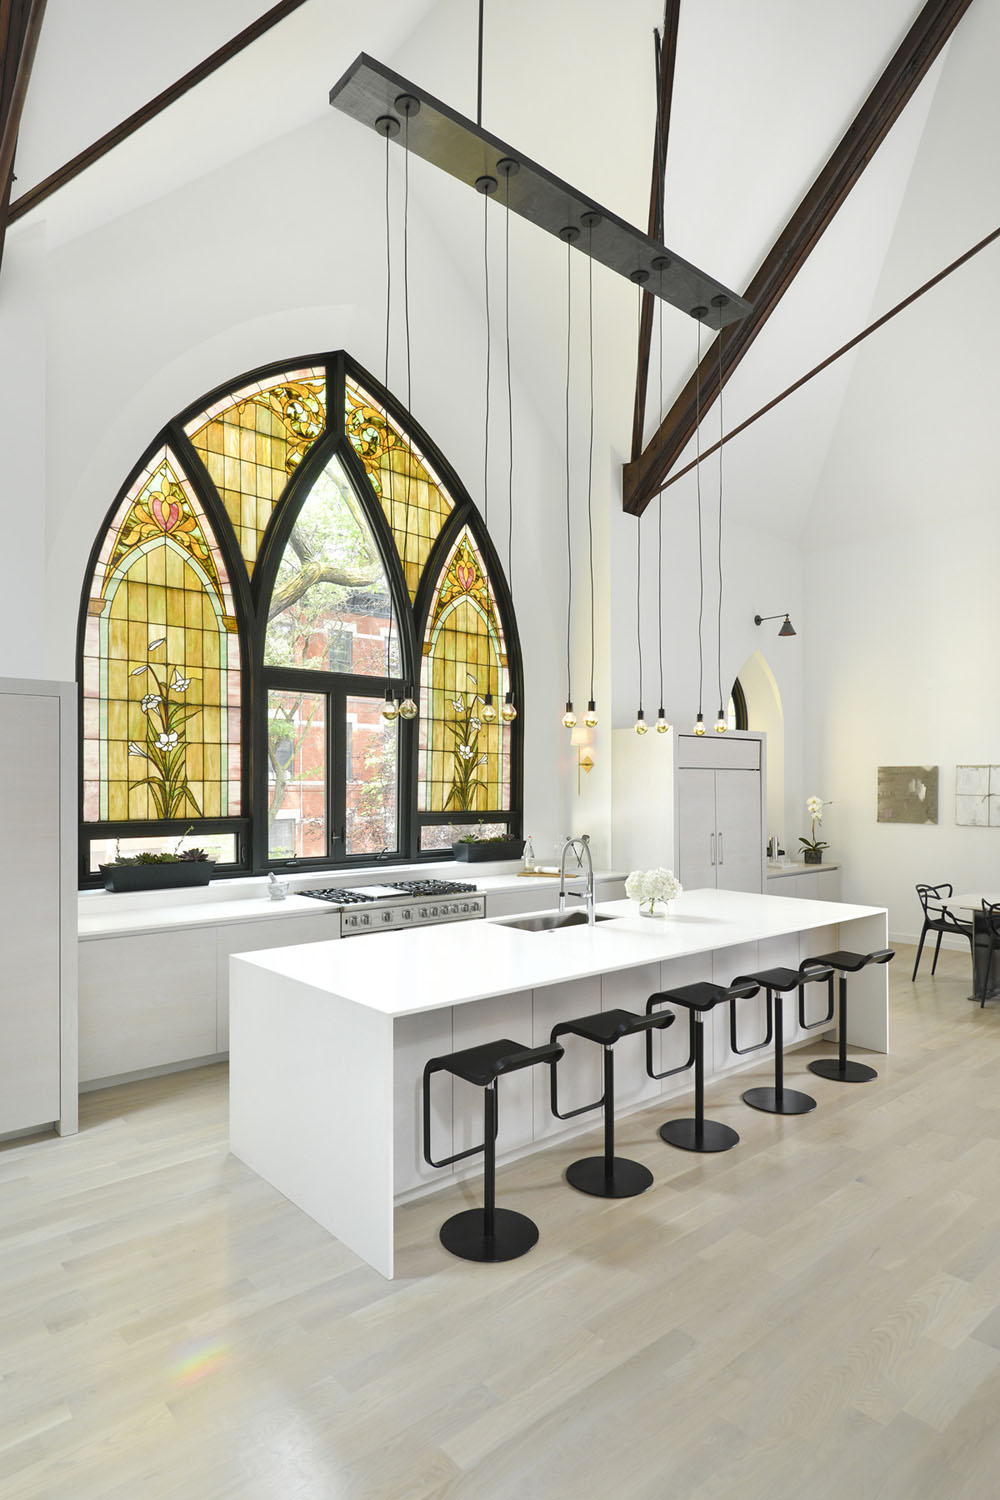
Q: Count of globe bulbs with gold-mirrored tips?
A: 10